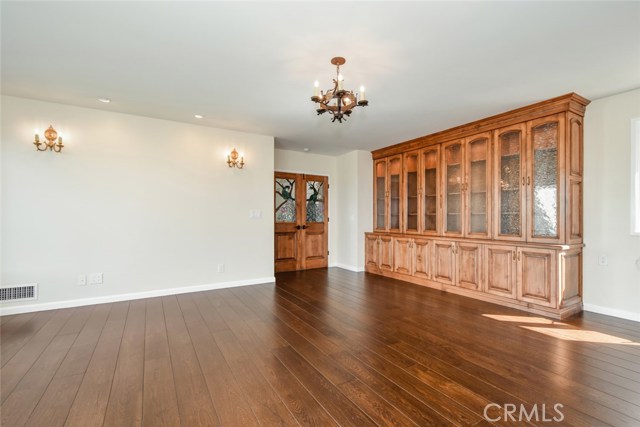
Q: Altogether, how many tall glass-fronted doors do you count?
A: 8